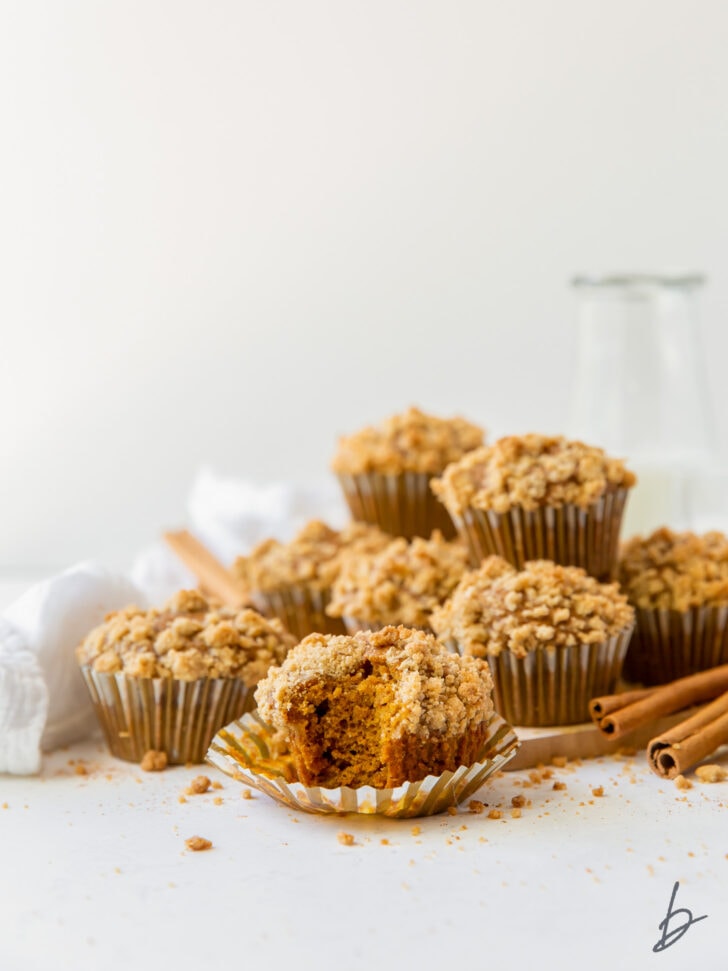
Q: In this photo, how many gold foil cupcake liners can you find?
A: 8